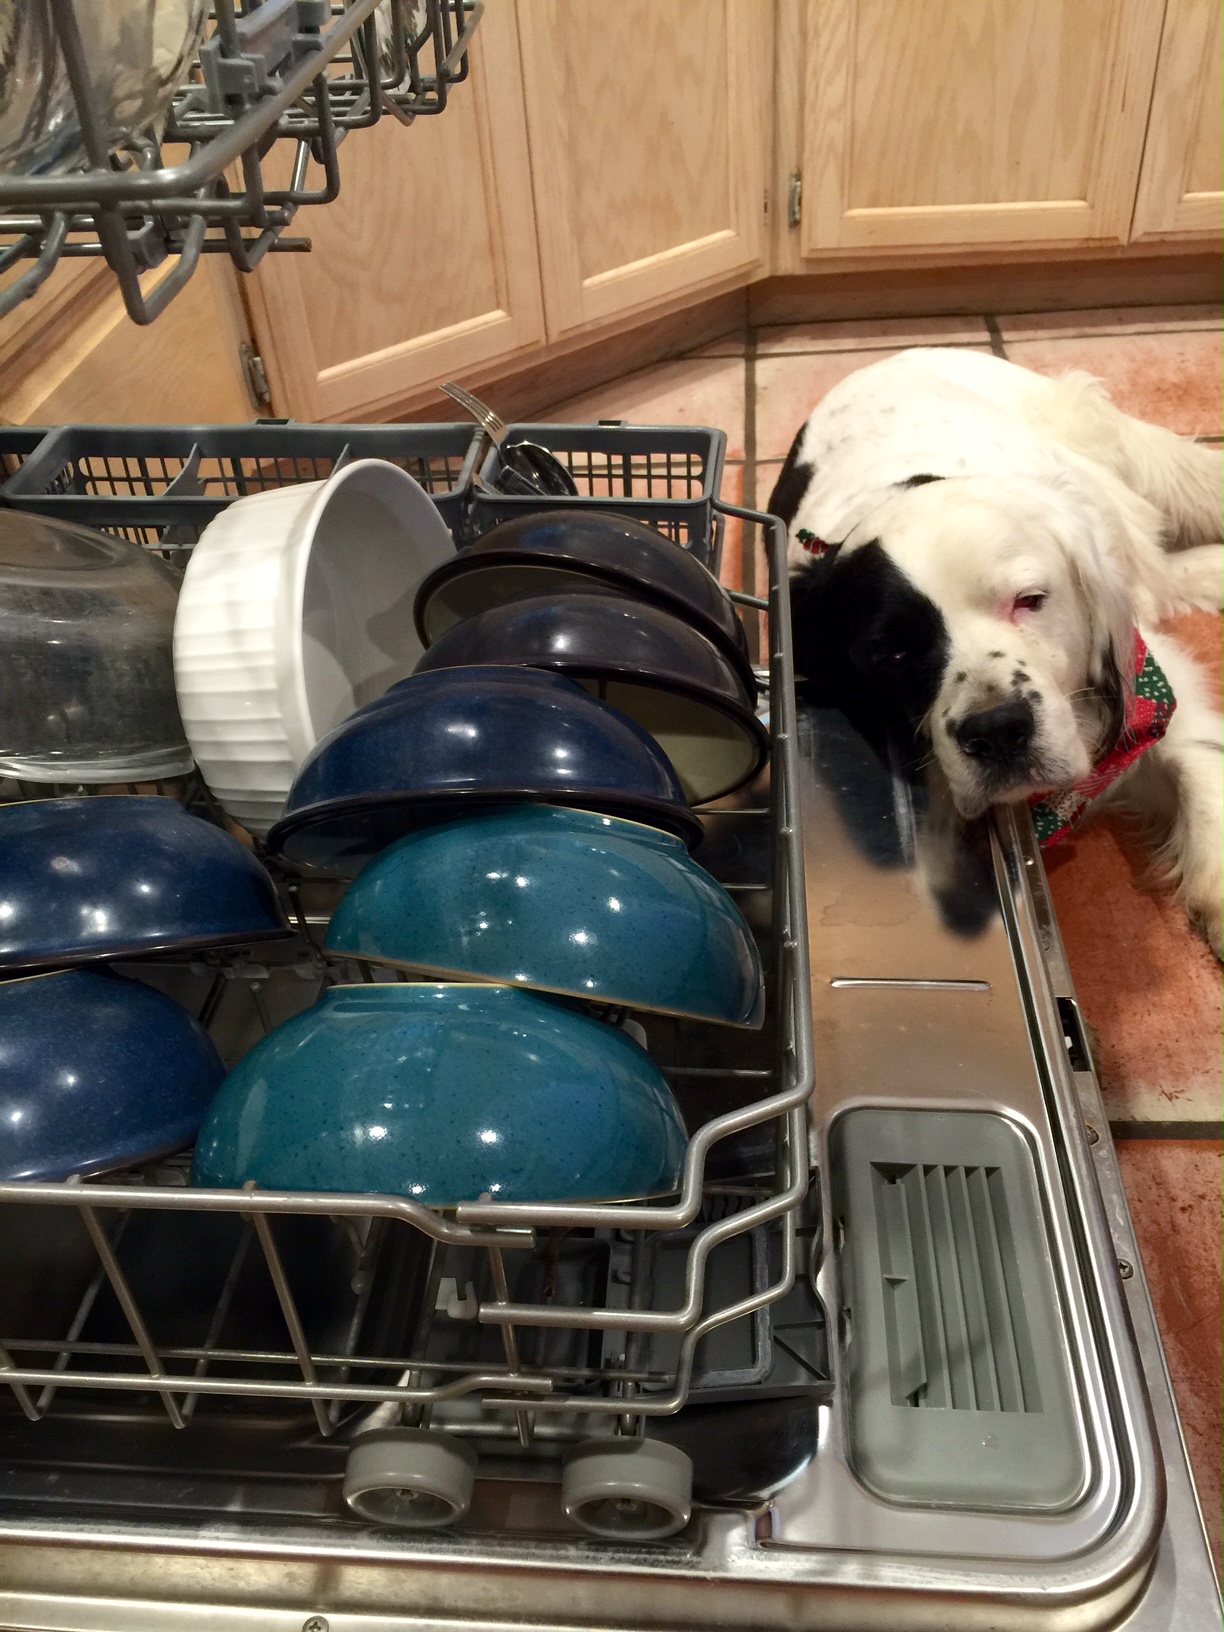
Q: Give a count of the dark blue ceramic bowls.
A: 3